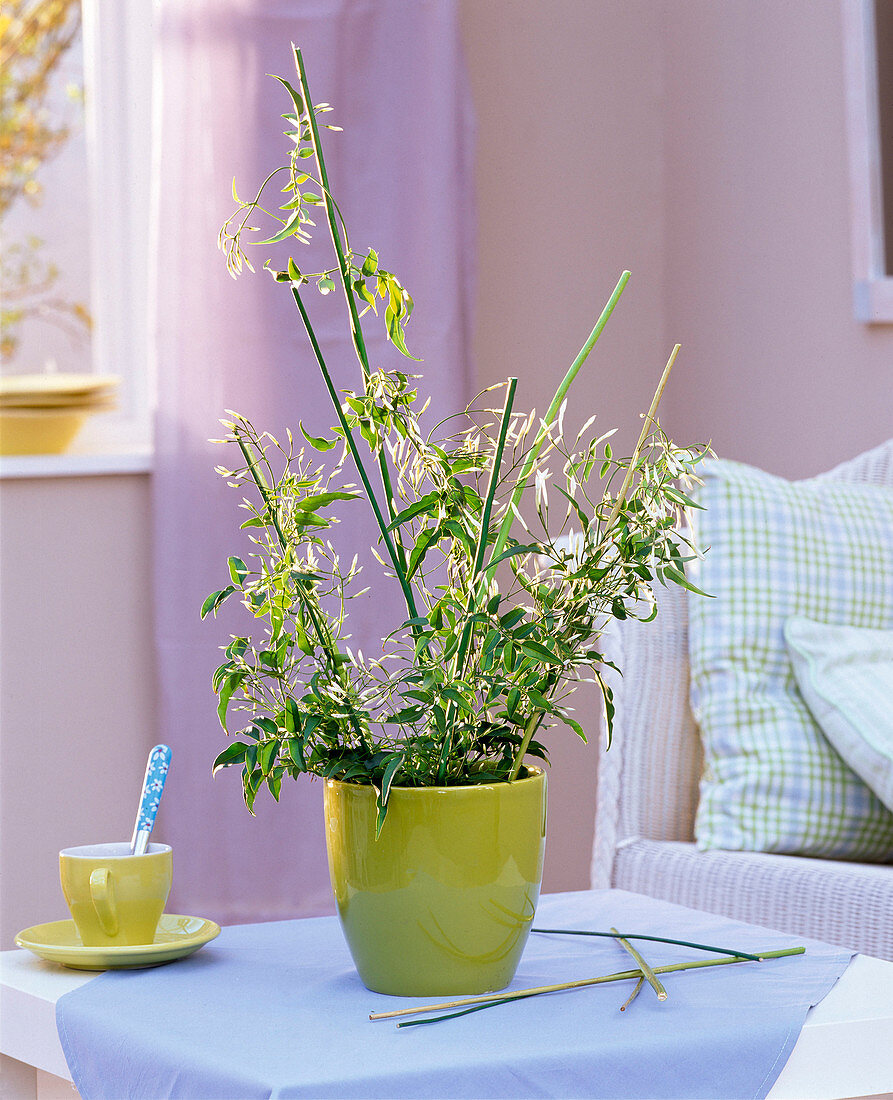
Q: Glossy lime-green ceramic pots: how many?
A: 1